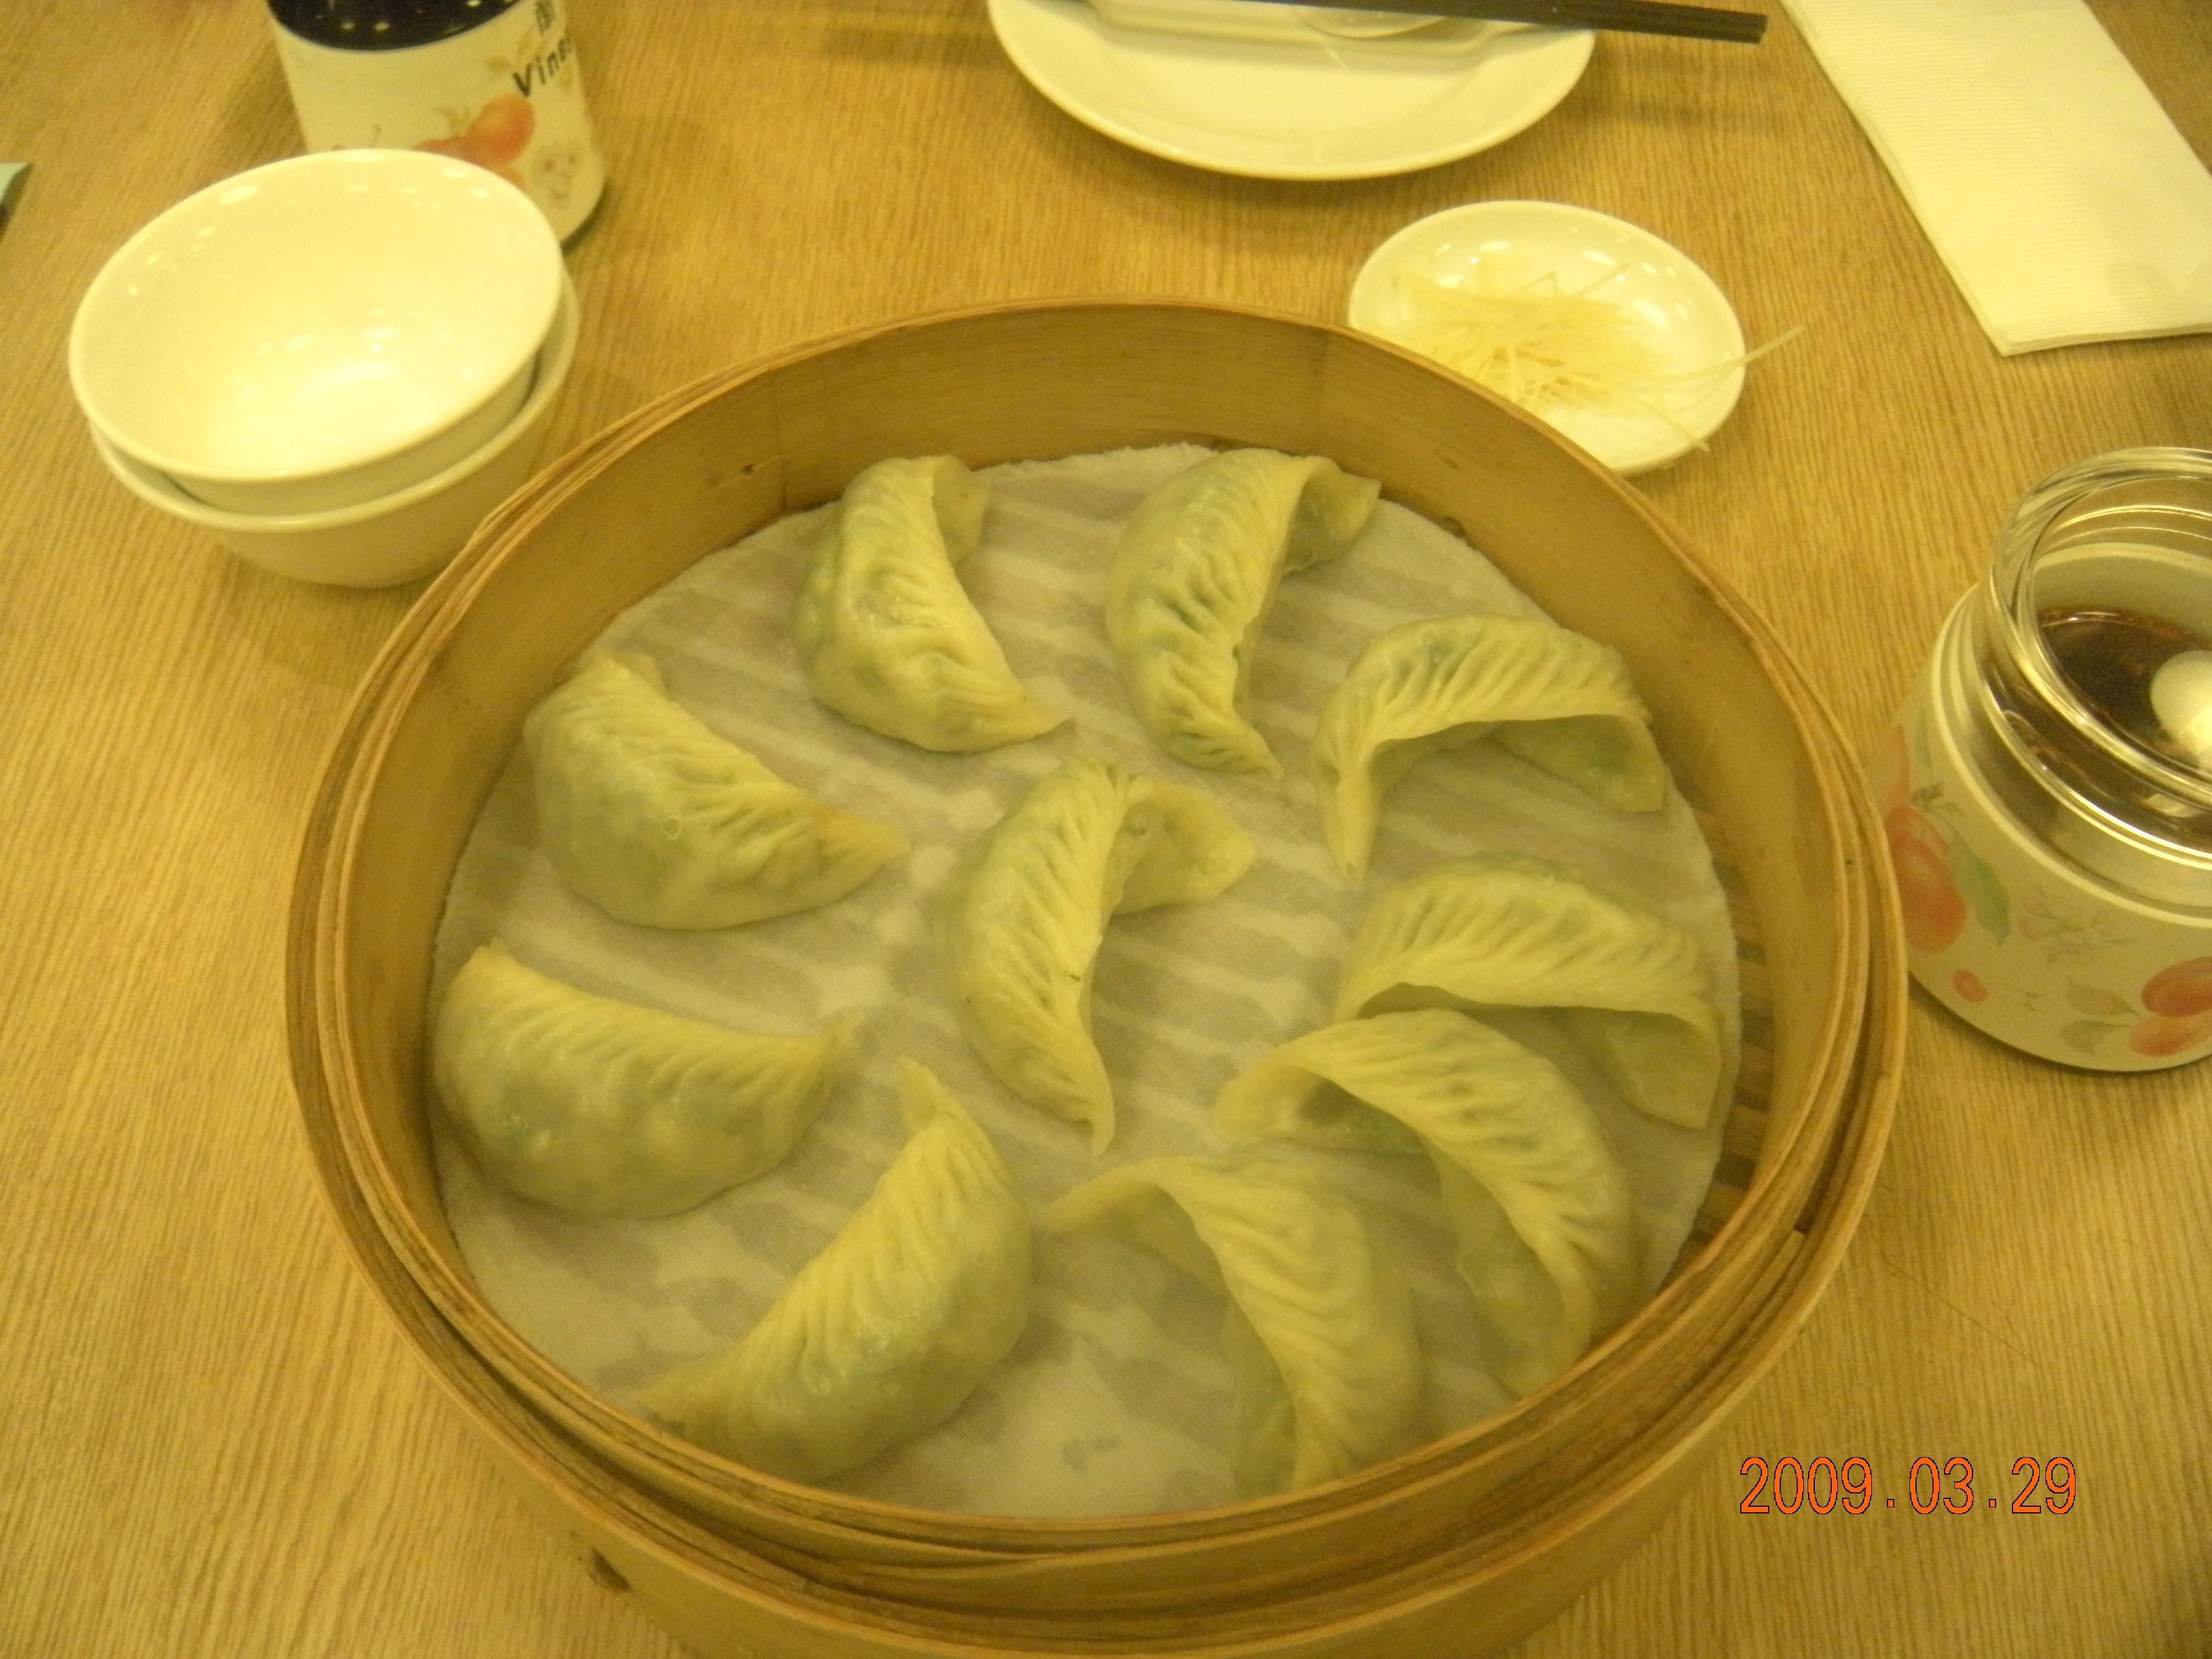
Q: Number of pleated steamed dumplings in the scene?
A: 10